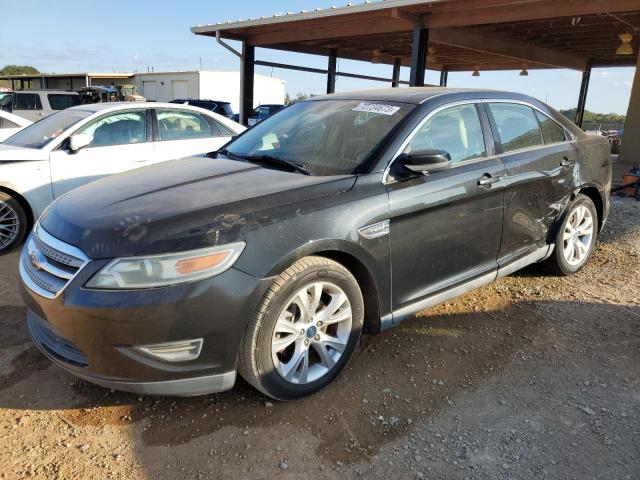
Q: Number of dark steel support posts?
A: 6